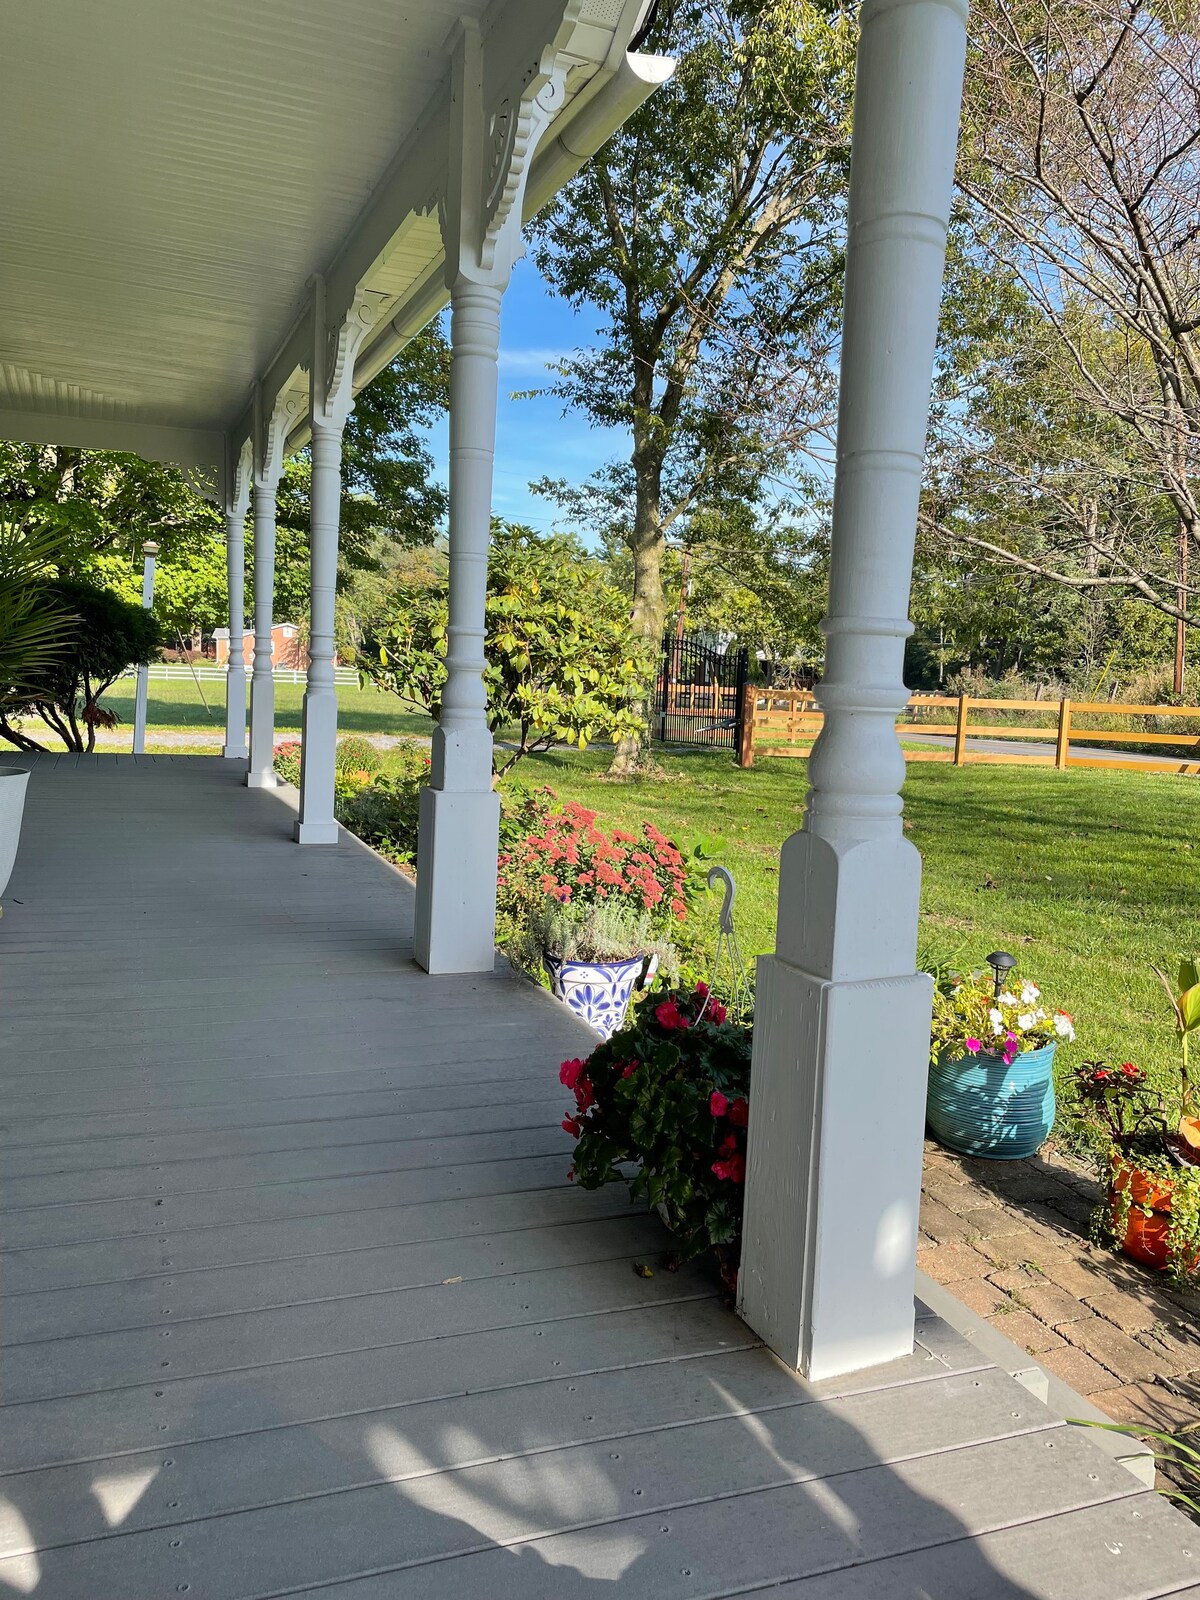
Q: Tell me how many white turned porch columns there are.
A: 5